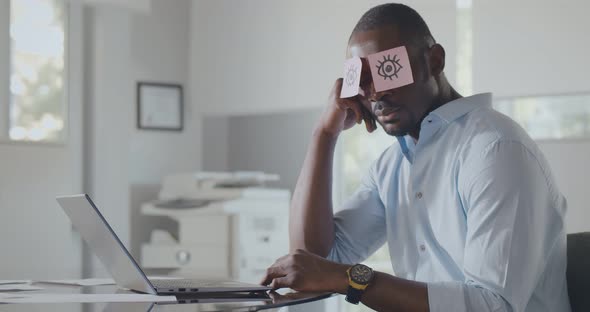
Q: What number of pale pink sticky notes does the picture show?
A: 2